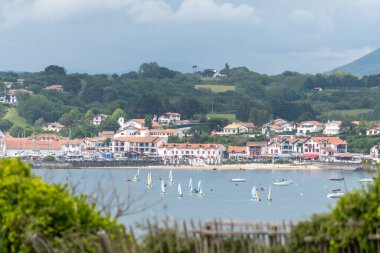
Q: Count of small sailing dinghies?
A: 9